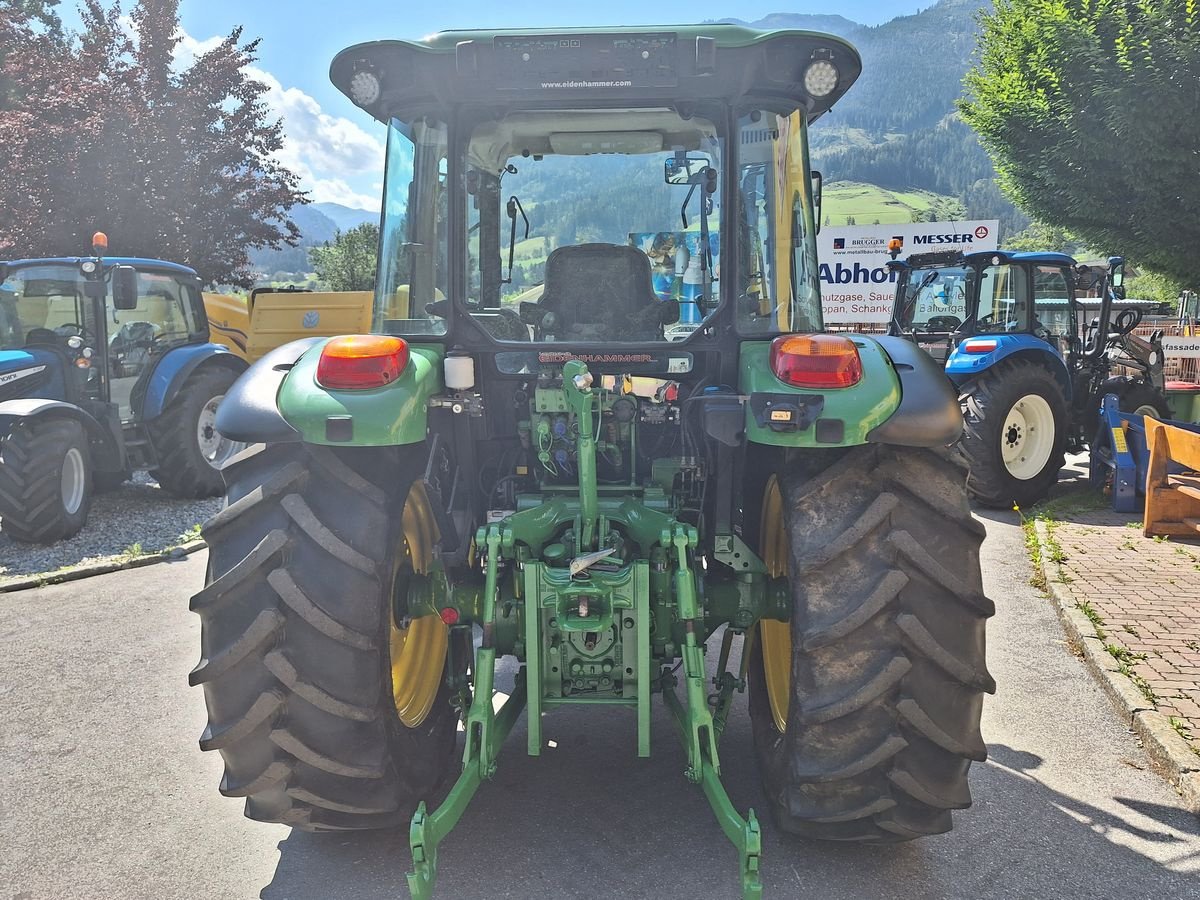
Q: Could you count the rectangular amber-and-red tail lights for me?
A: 2